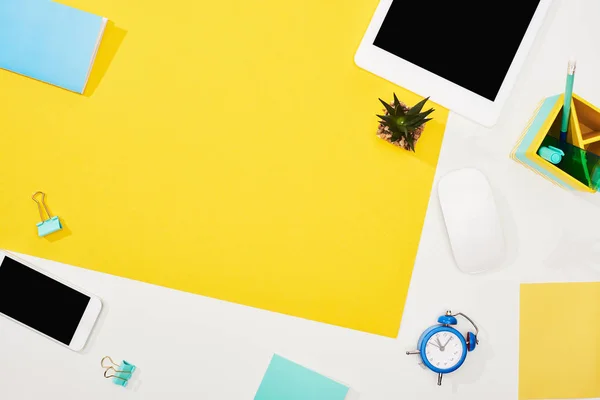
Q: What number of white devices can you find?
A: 3